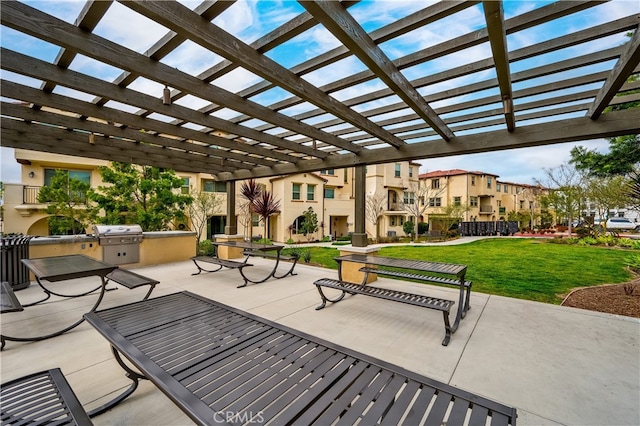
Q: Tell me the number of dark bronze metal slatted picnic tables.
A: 4